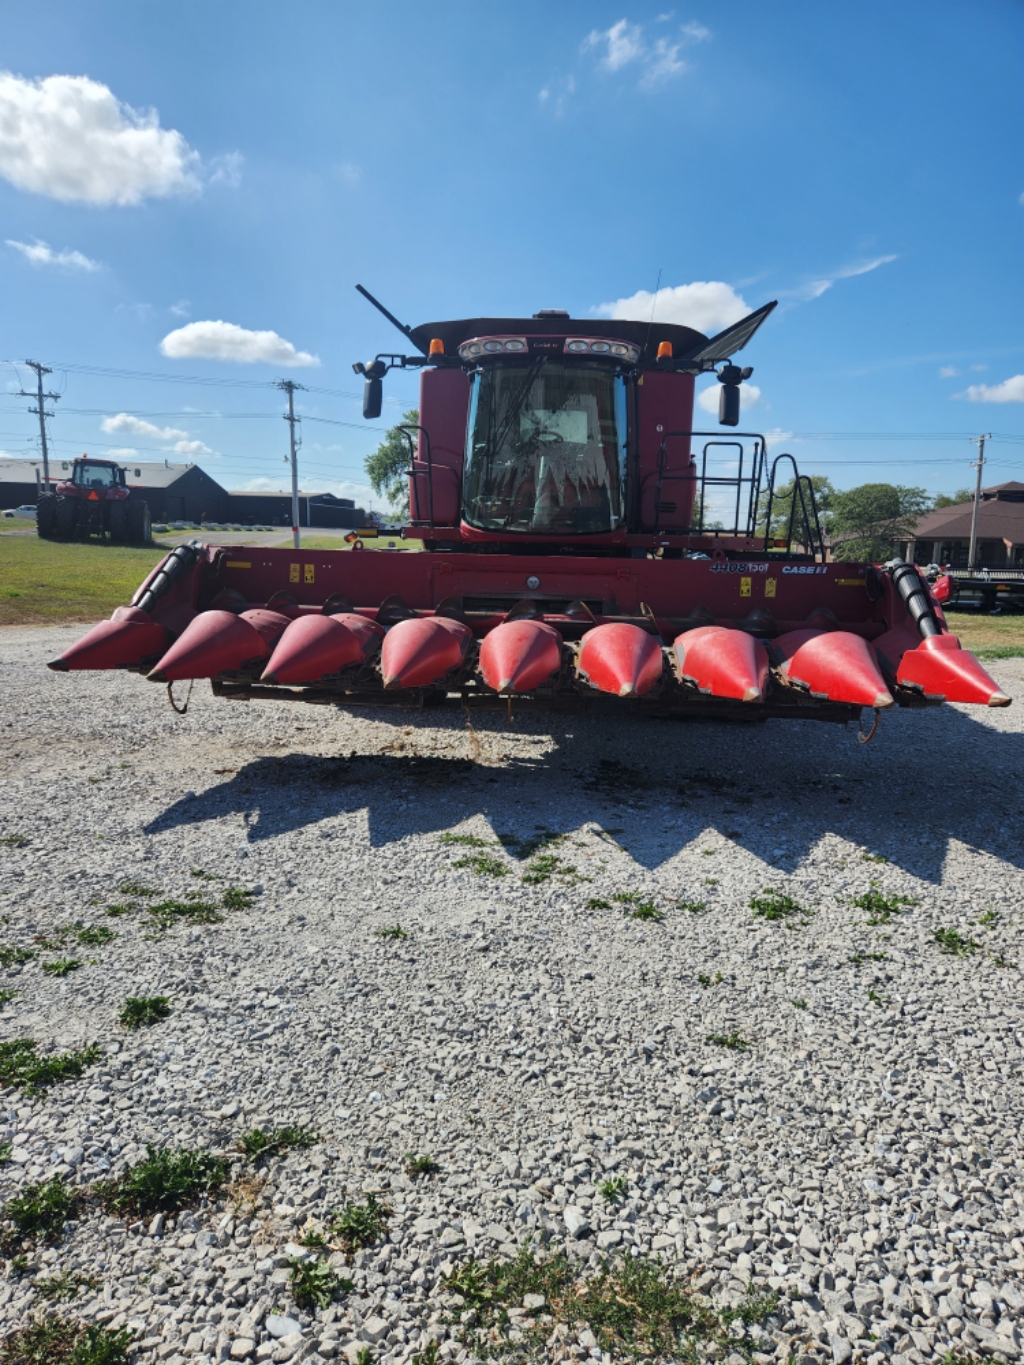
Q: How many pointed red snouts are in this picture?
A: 9